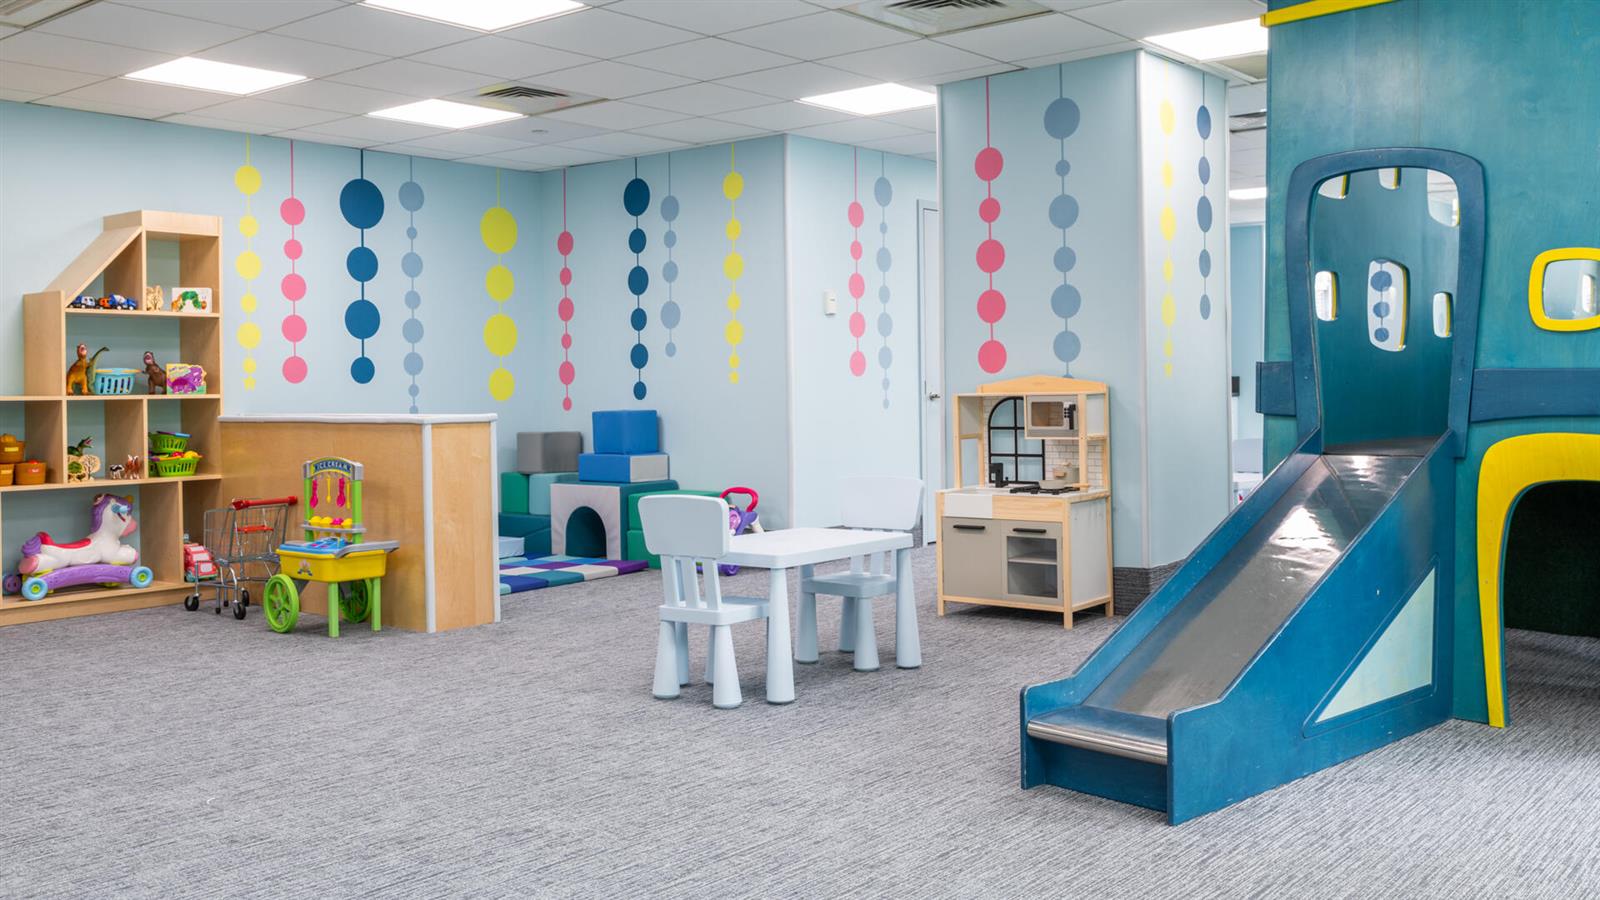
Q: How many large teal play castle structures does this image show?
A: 1